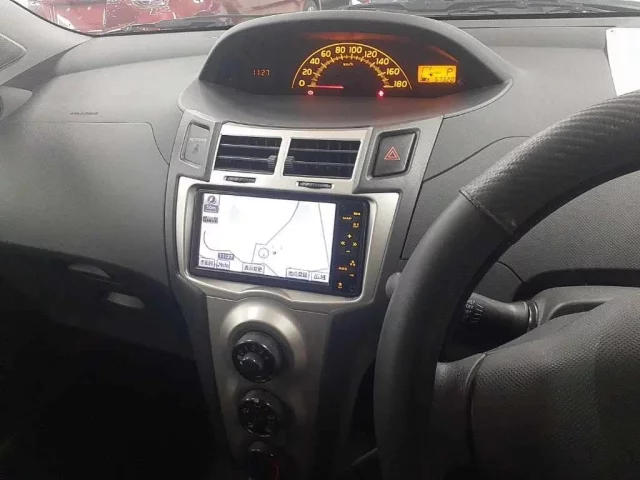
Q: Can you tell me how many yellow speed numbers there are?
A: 10